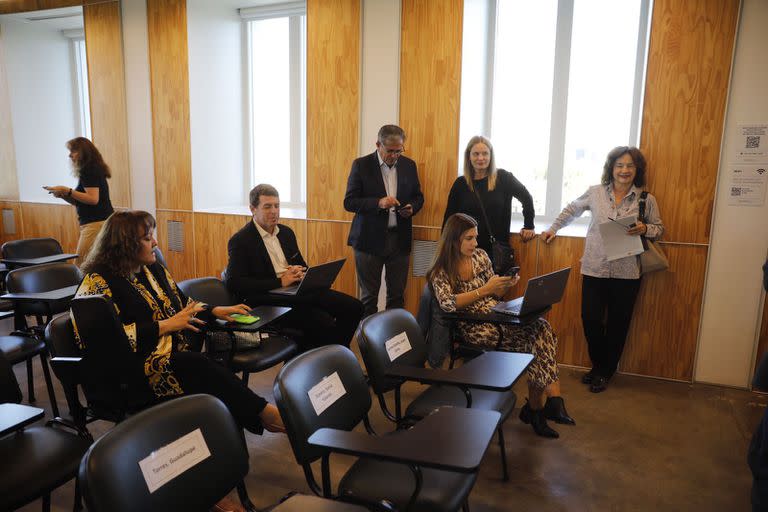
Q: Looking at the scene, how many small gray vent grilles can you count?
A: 3